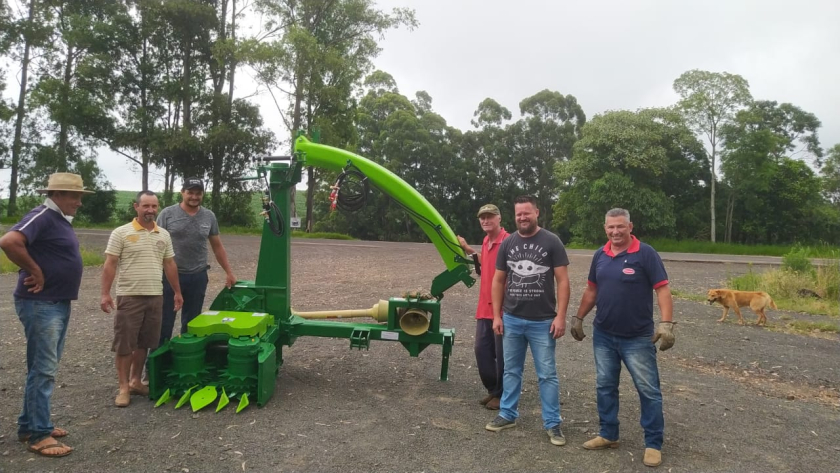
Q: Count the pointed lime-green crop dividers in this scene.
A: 5